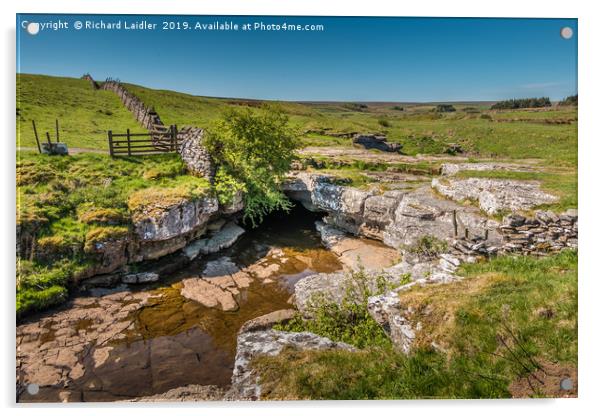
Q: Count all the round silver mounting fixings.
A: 4